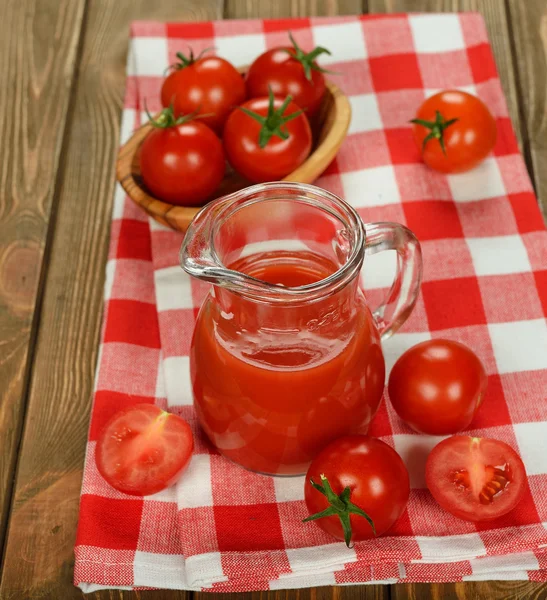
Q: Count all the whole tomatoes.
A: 7